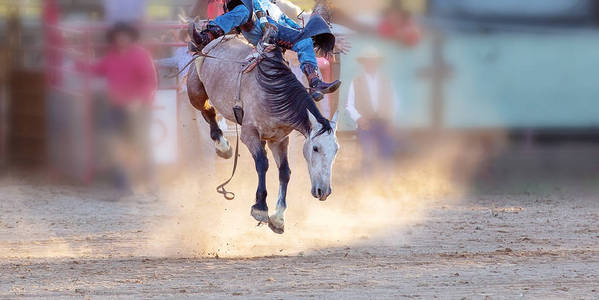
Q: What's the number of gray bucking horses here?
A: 1